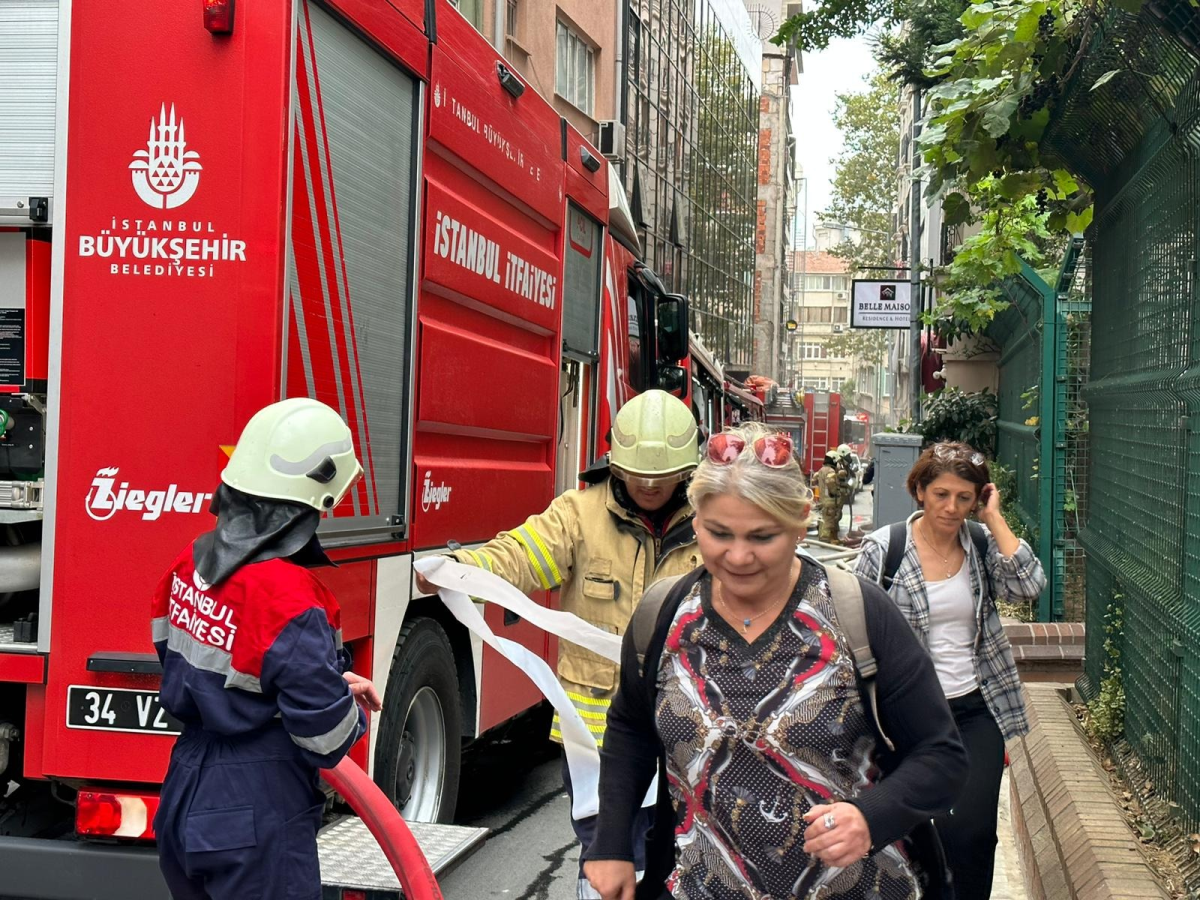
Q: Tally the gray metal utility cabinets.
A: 1